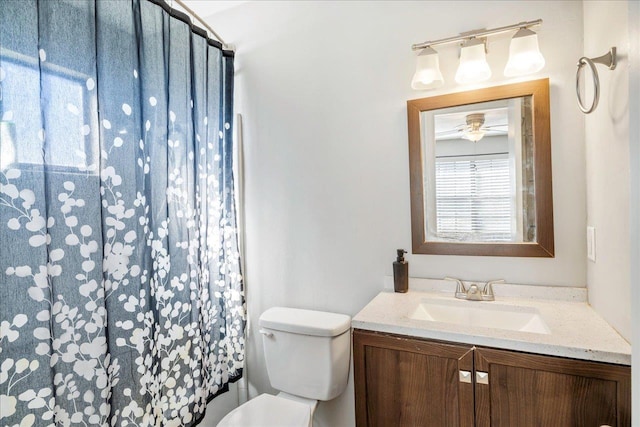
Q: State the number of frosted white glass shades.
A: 3